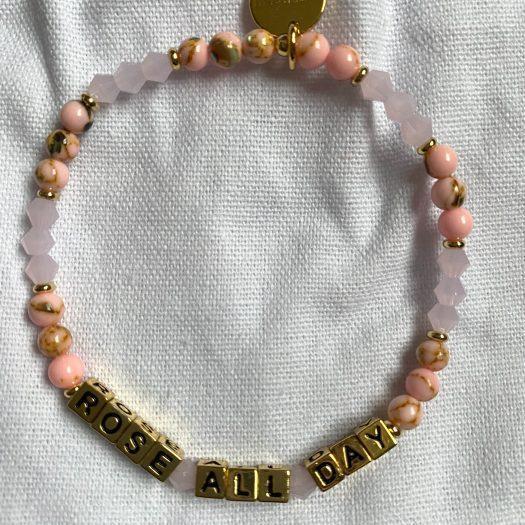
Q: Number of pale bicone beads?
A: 14